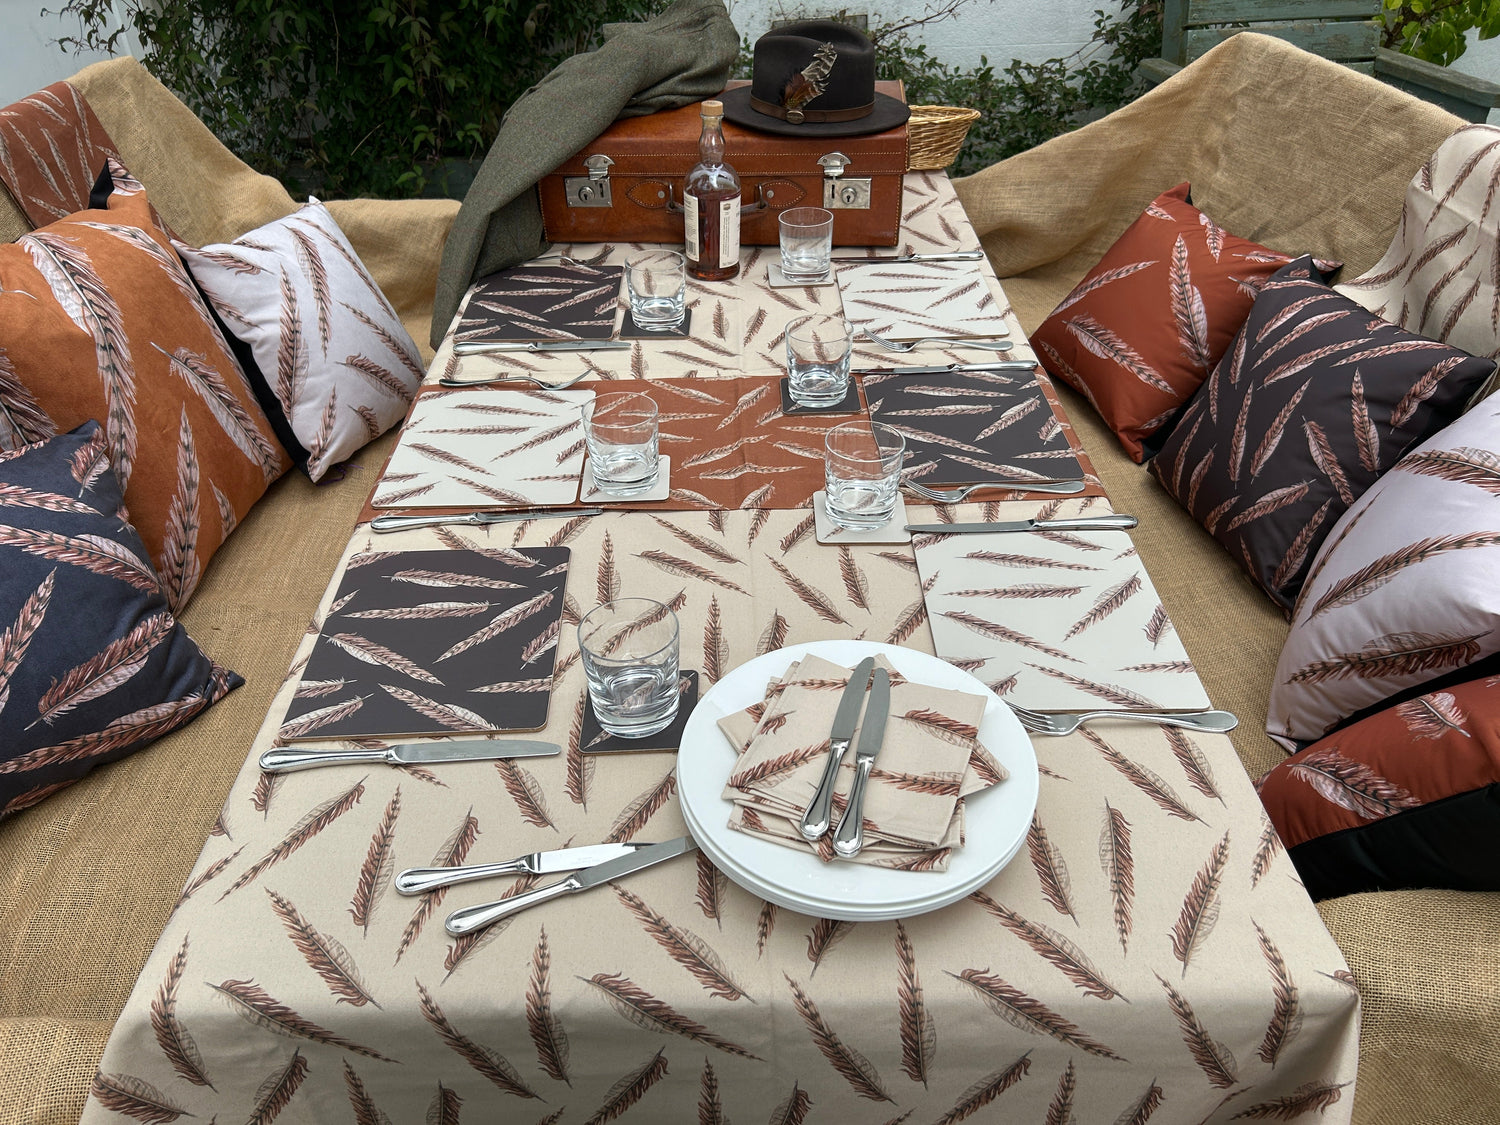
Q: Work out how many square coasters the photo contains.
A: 6